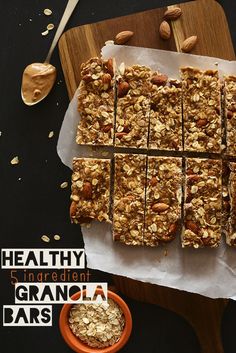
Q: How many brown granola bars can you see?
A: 10